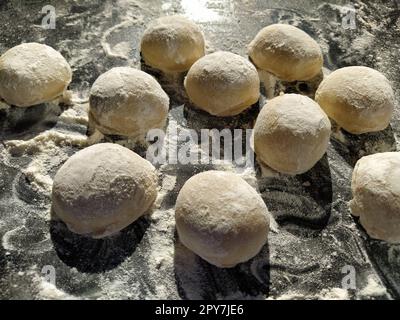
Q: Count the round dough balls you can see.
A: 10